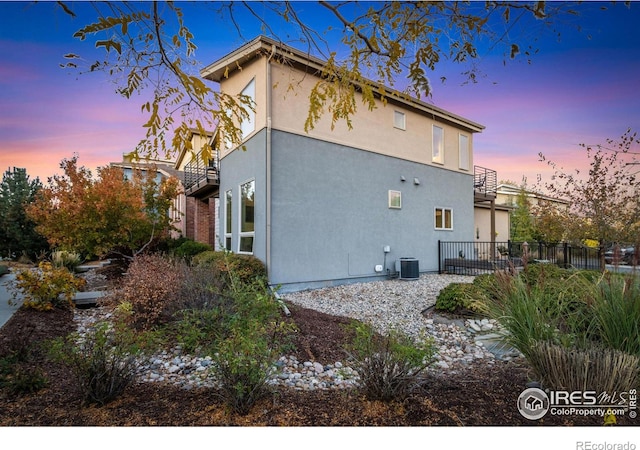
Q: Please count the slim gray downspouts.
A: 1